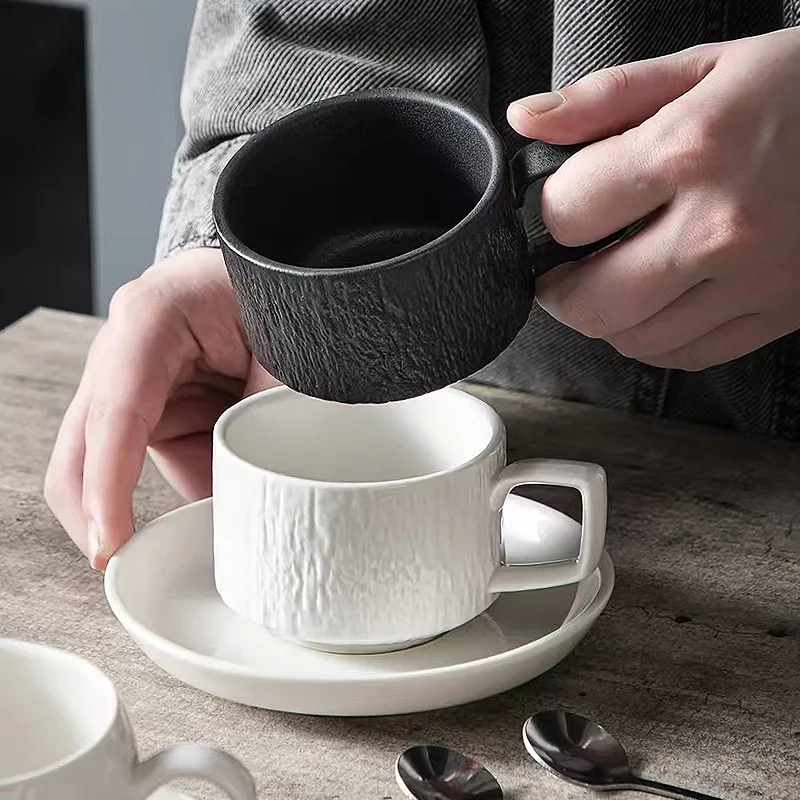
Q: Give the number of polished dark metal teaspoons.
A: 2